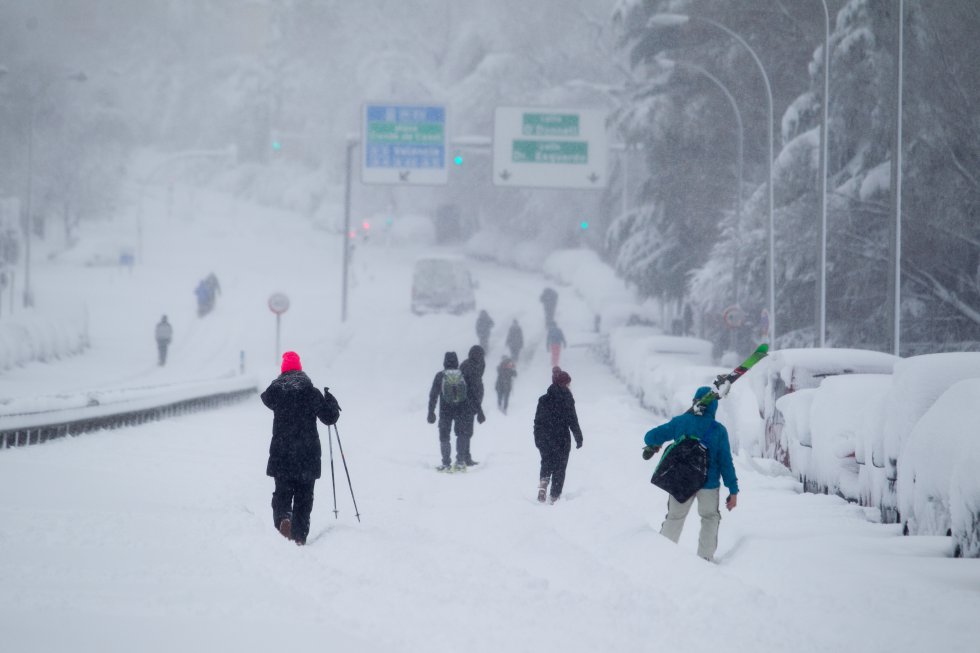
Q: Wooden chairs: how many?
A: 0